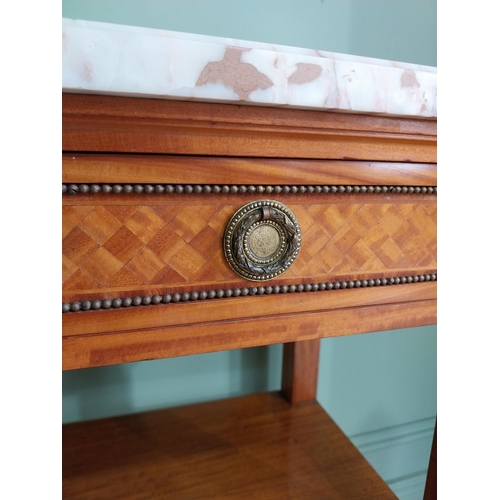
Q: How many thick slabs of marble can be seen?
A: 1